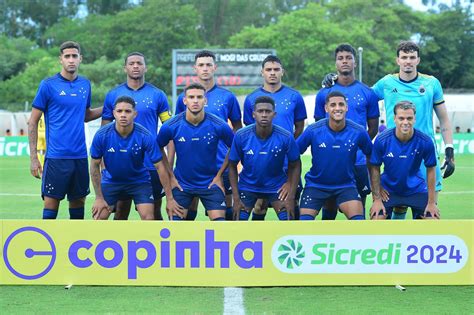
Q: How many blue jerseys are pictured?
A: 10